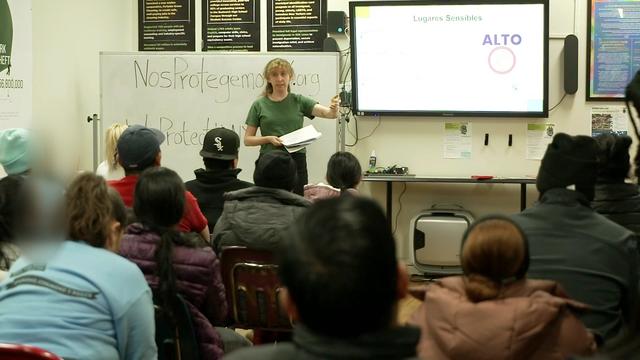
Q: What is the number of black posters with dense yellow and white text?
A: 3